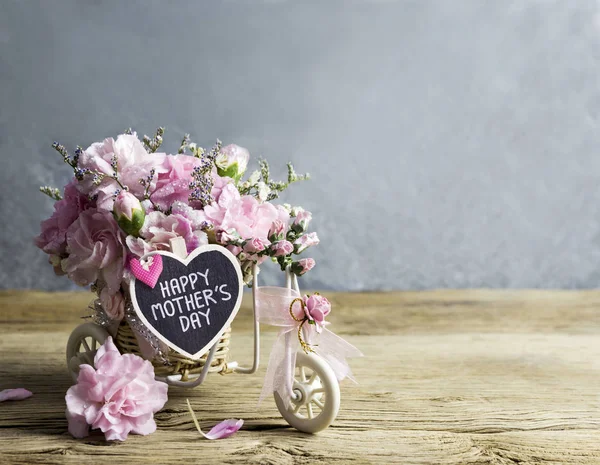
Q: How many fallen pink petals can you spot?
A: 2